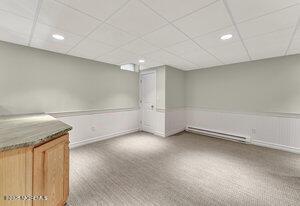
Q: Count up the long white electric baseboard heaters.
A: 1